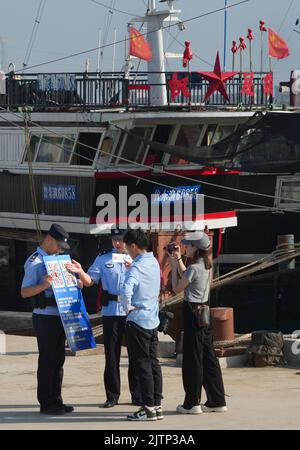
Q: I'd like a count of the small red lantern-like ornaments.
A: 5